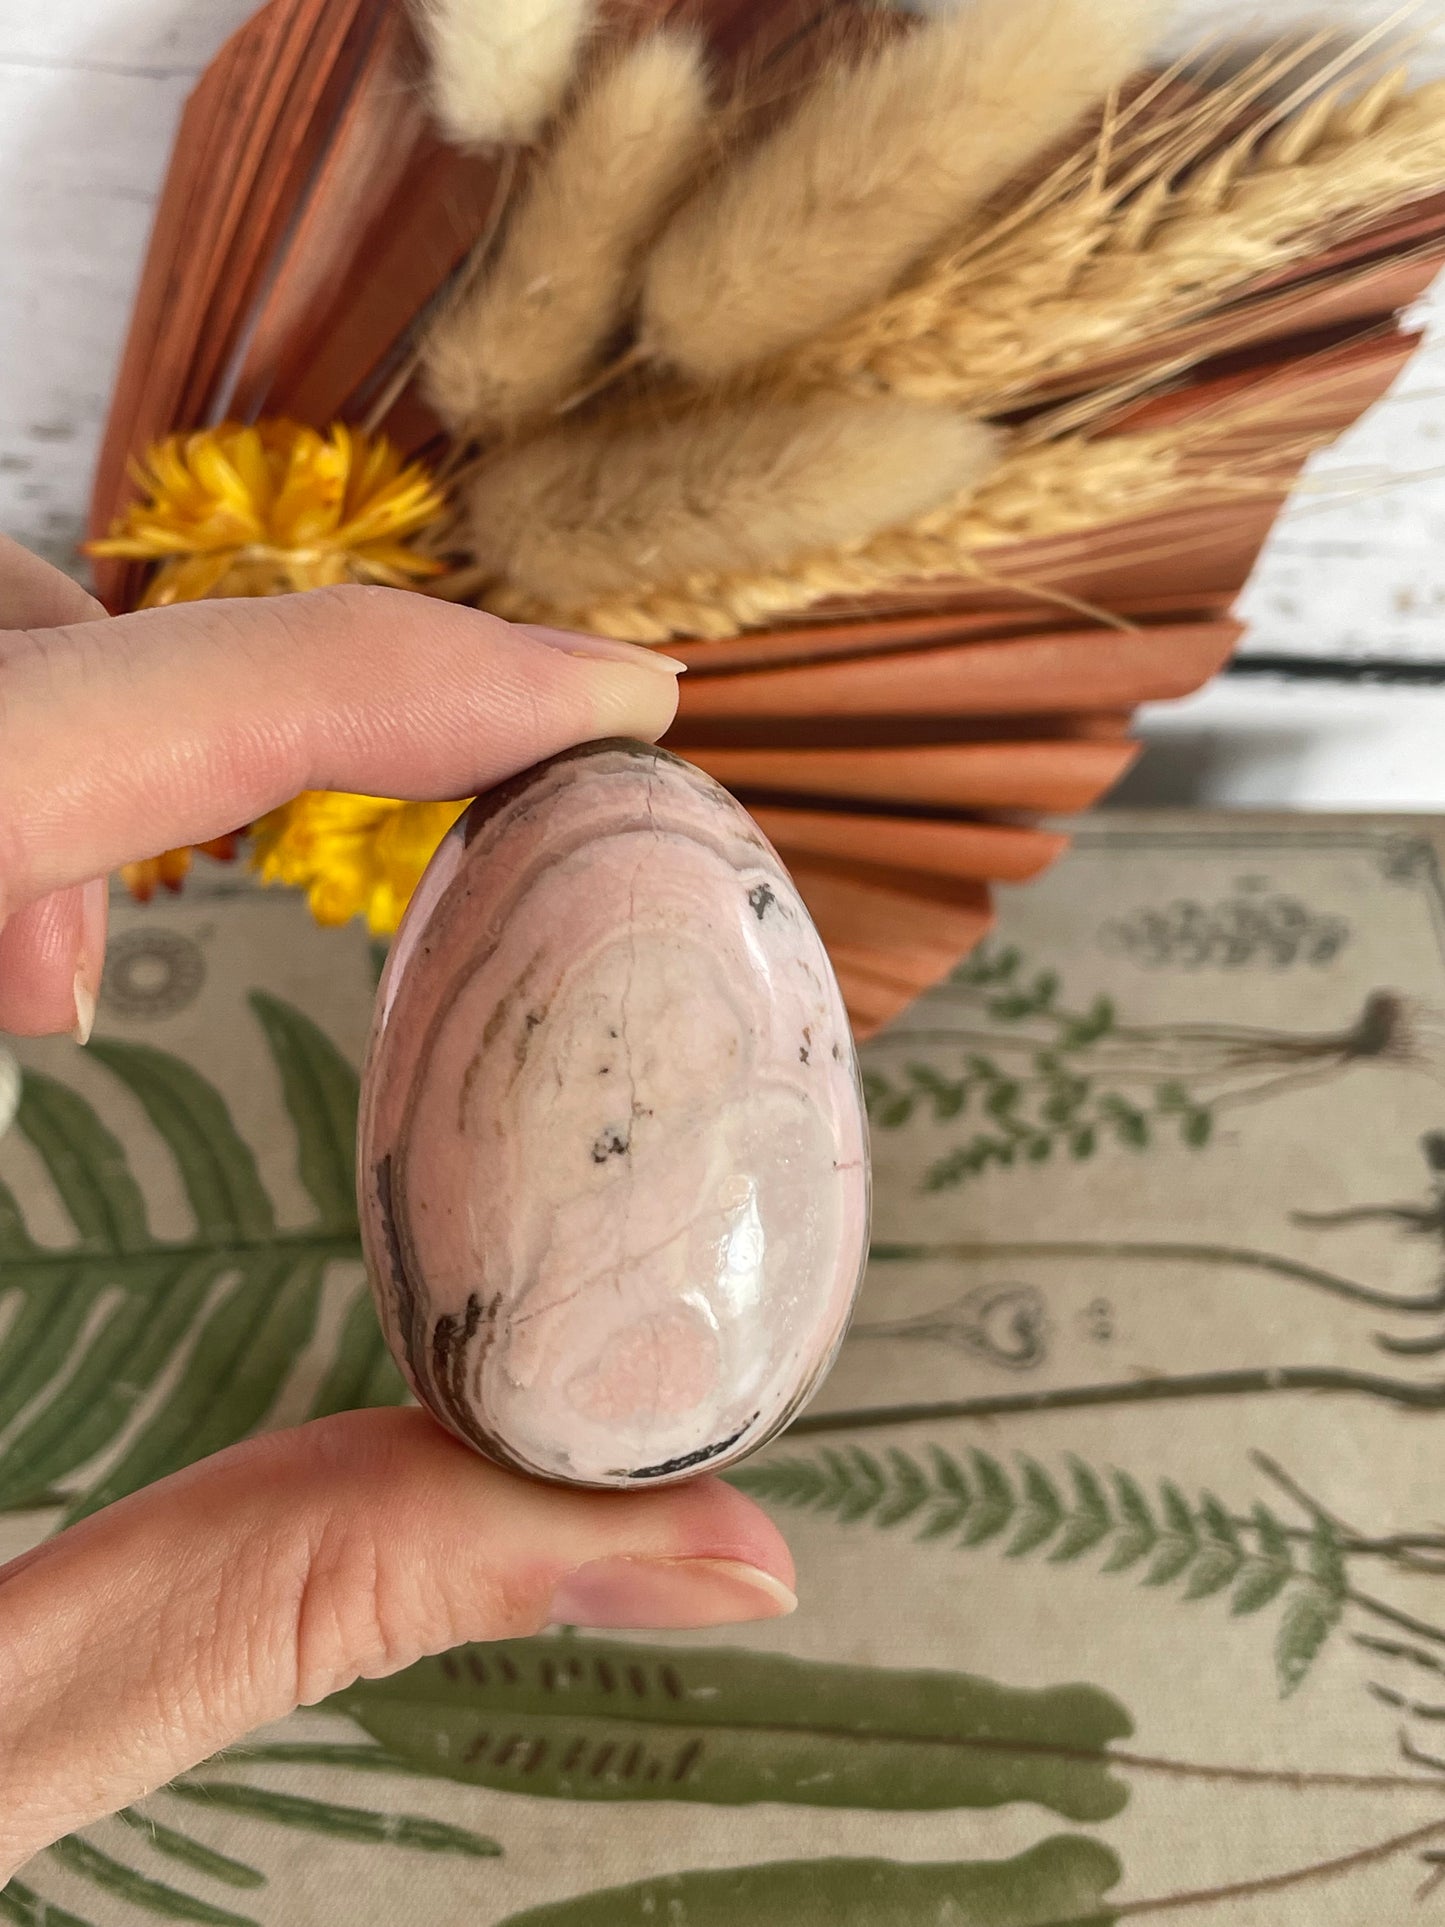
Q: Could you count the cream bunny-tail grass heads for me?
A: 4